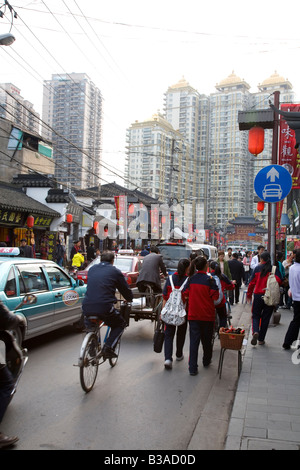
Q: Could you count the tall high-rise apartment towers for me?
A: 6